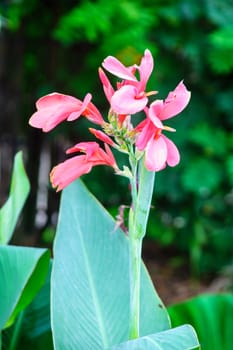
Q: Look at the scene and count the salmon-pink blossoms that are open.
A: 4